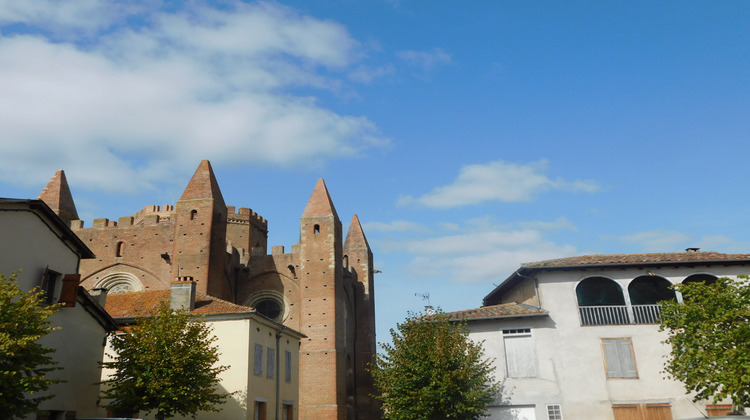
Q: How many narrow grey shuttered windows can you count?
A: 3